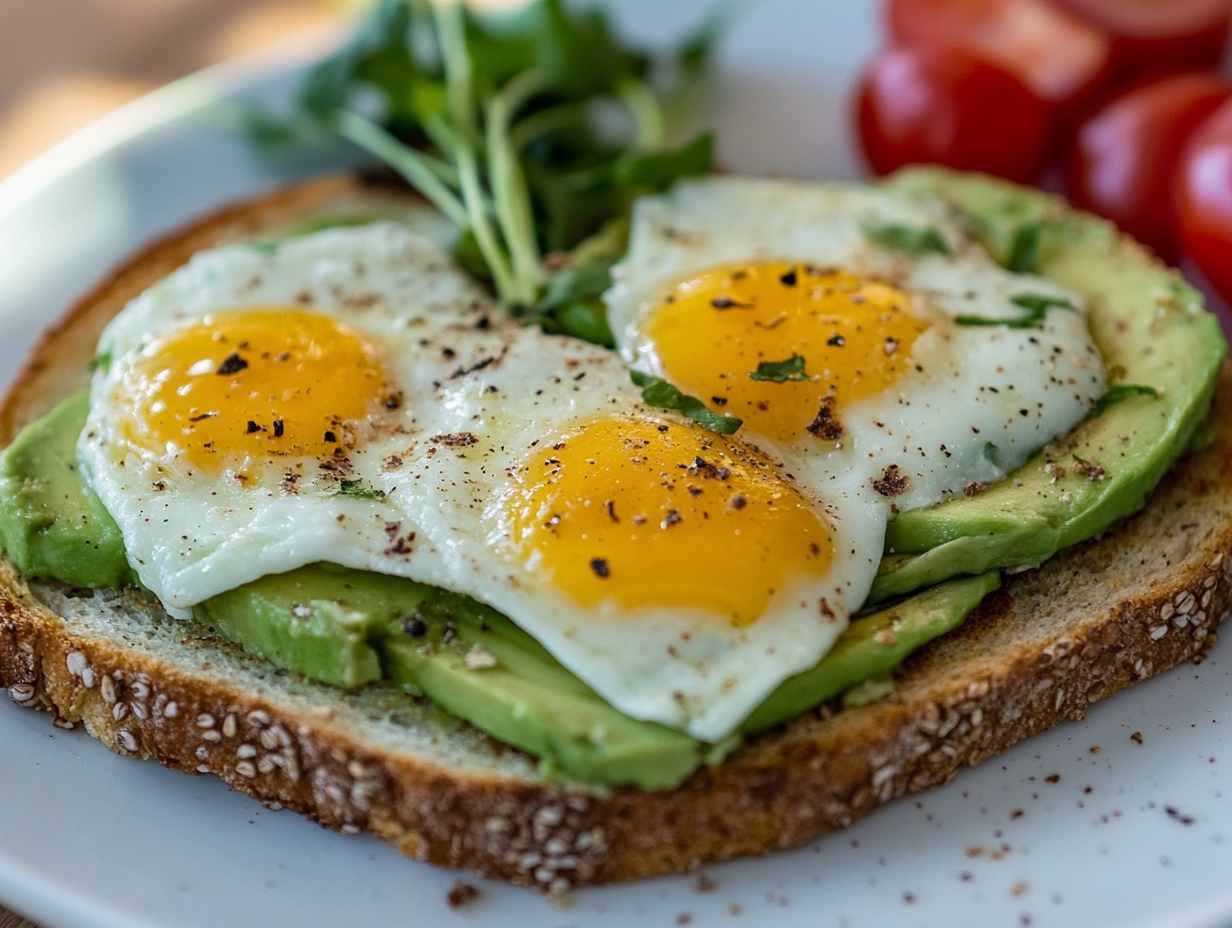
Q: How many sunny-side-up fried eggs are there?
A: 3